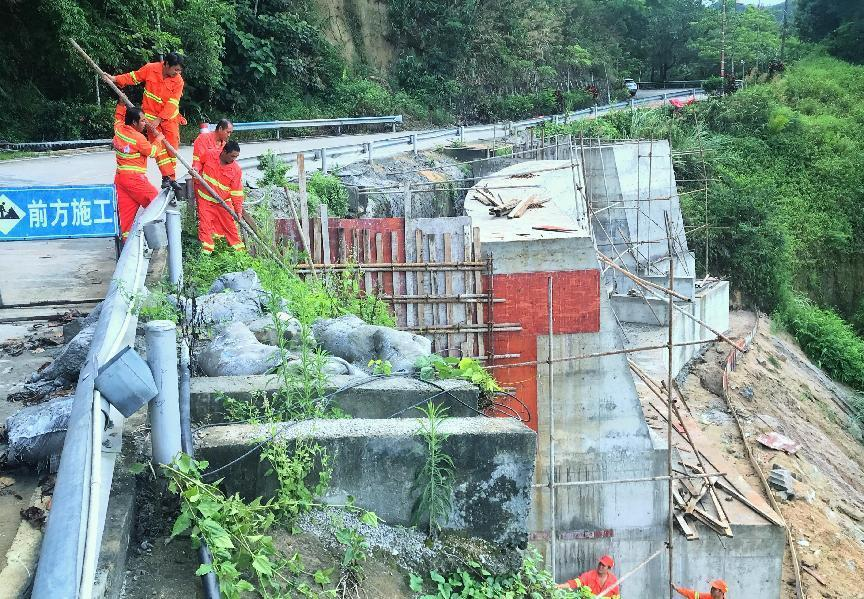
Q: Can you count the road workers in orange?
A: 6